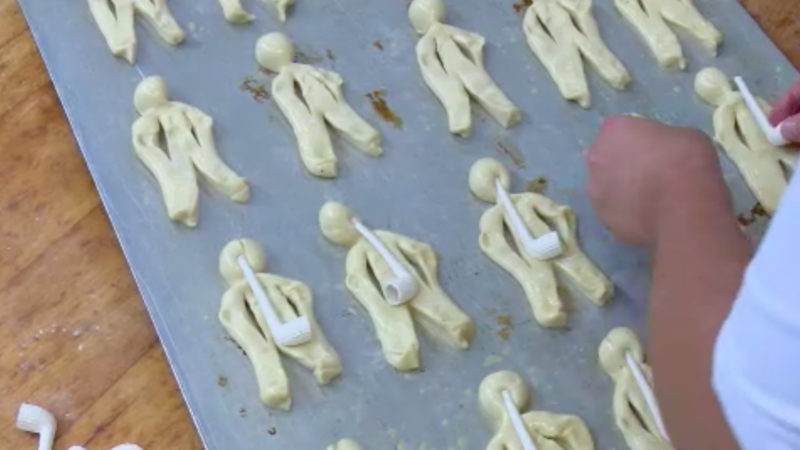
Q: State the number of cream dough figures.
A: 14